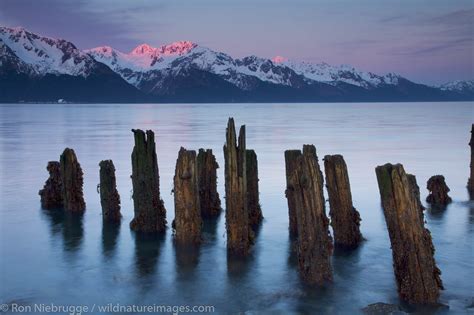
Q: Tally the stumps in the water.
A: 14